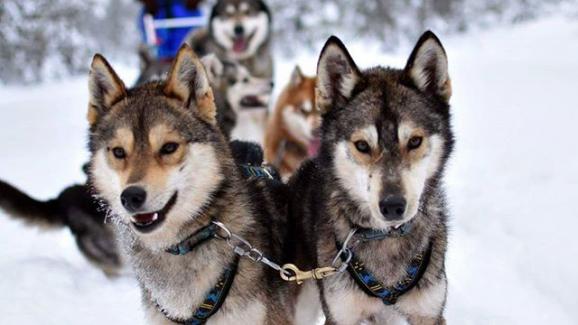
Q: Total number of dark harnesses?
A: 2